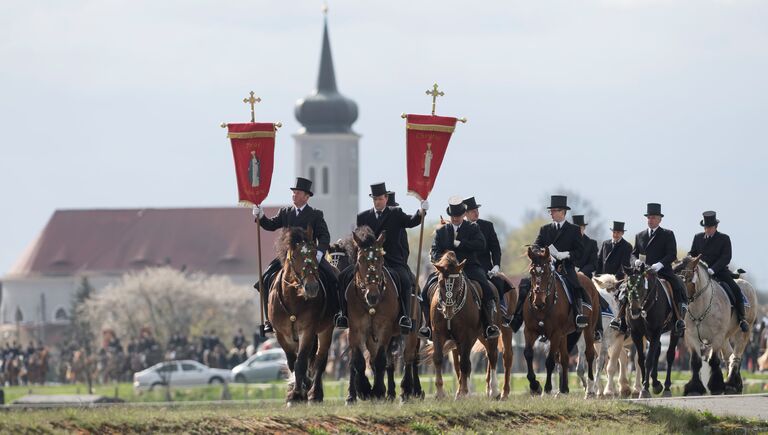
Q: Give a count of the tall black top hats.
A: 10